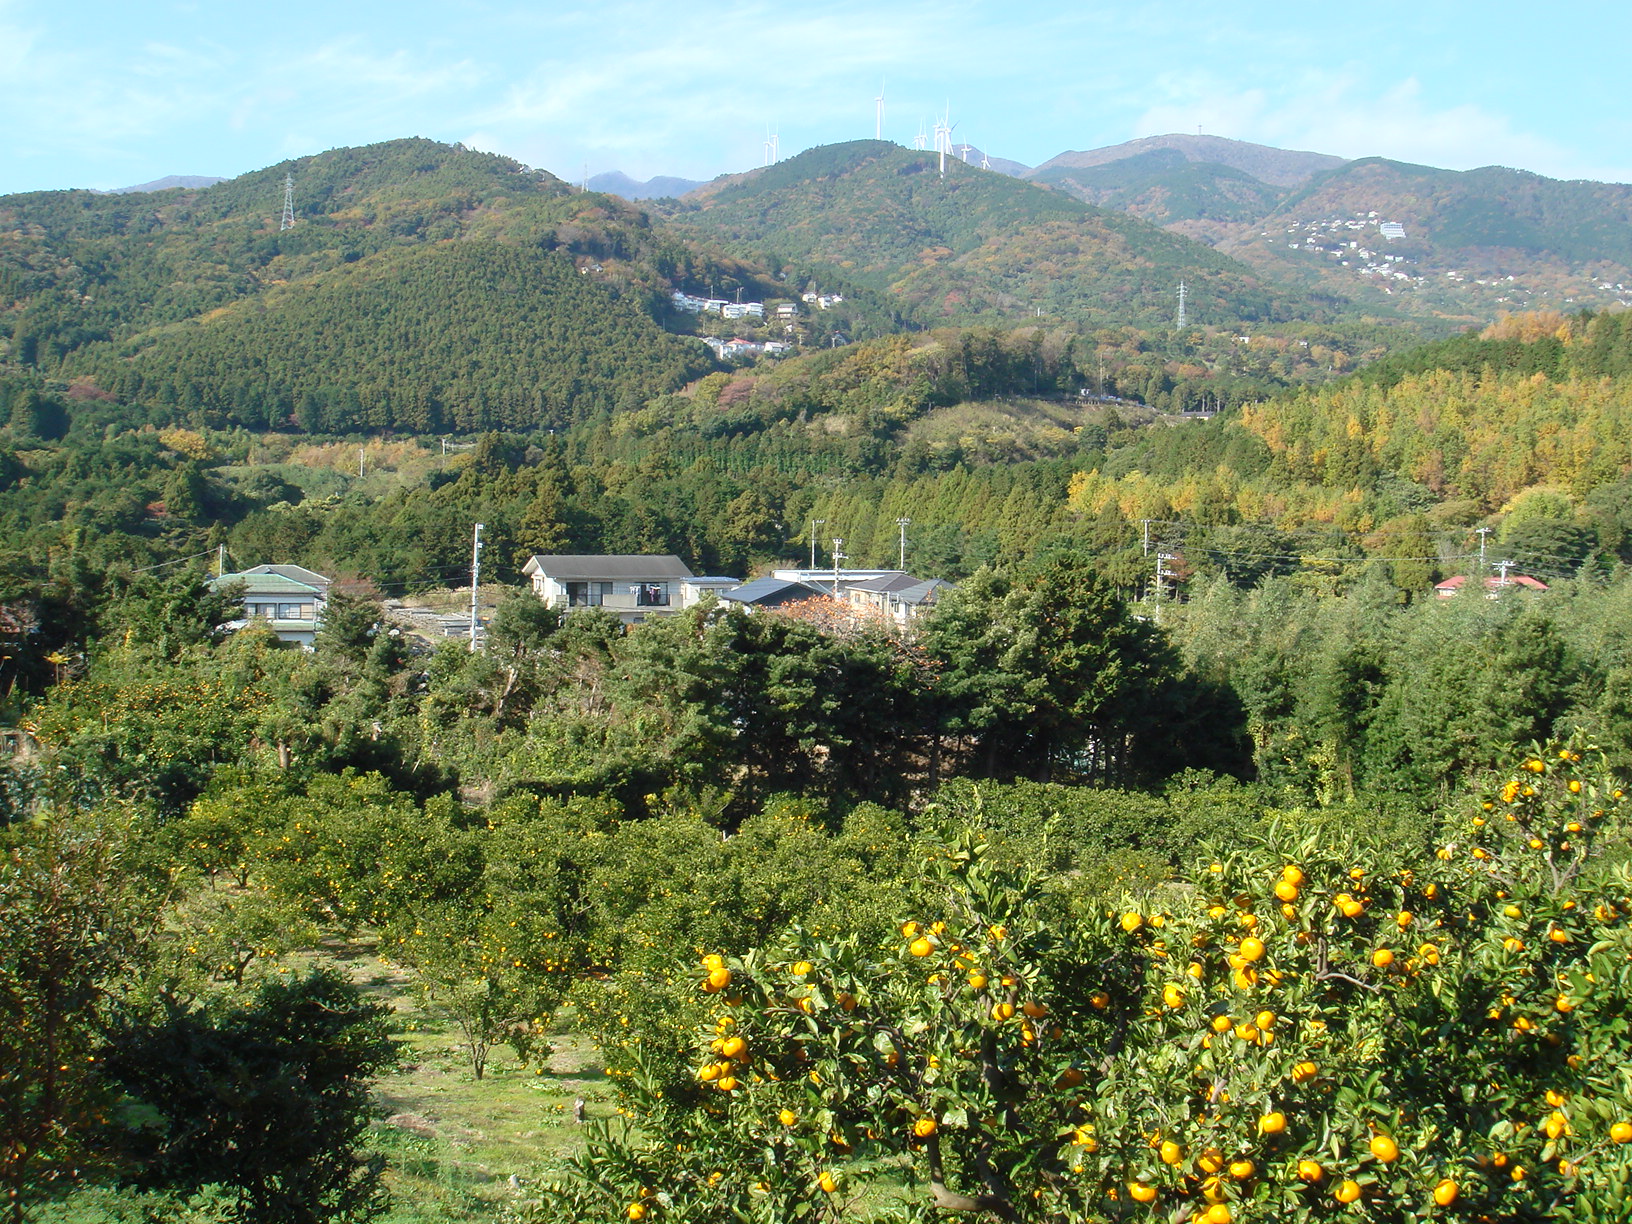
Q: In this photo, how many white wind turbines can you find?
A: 10